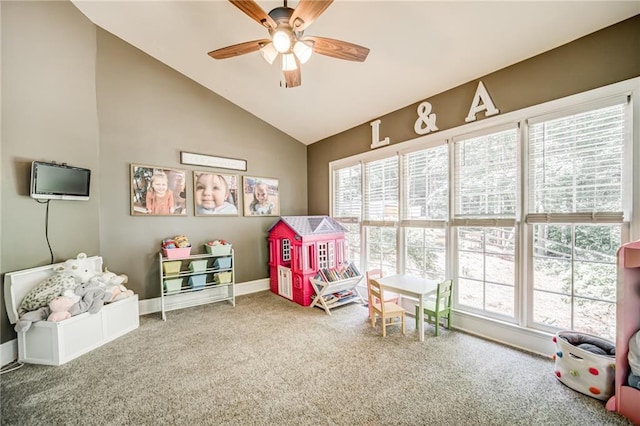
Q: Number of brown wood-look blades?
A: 5